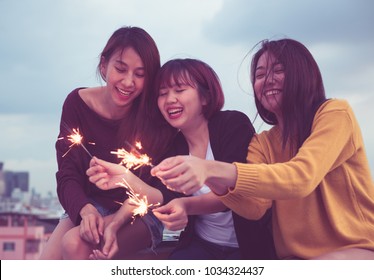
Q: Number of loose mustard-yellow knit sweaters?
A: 1